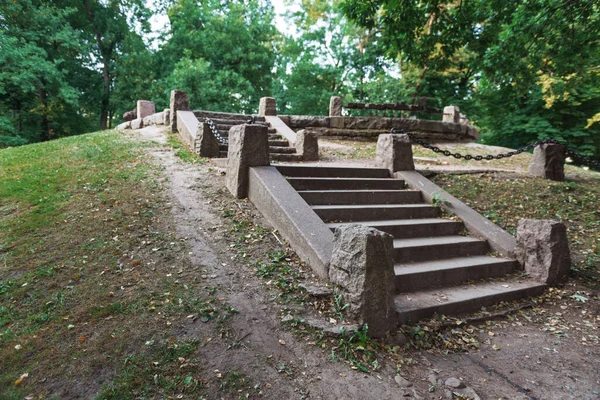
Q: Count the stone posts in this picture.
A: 12